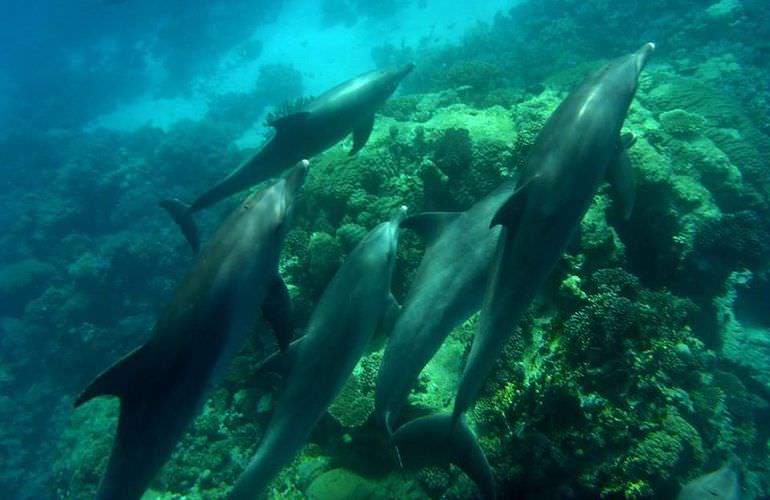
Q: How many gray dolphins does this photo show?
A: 5